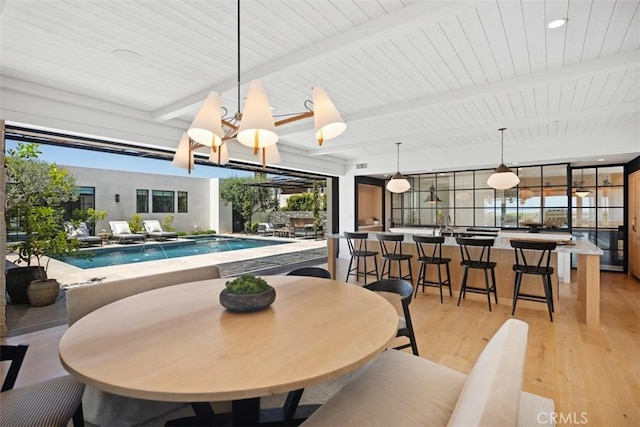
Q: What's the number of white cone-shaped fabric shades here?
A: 6